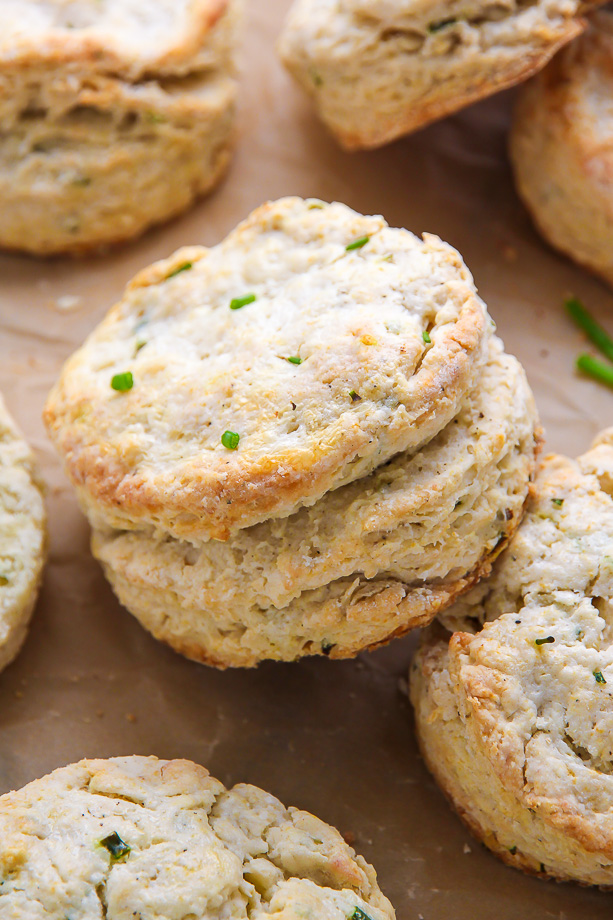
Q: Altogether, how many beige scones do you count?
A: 7